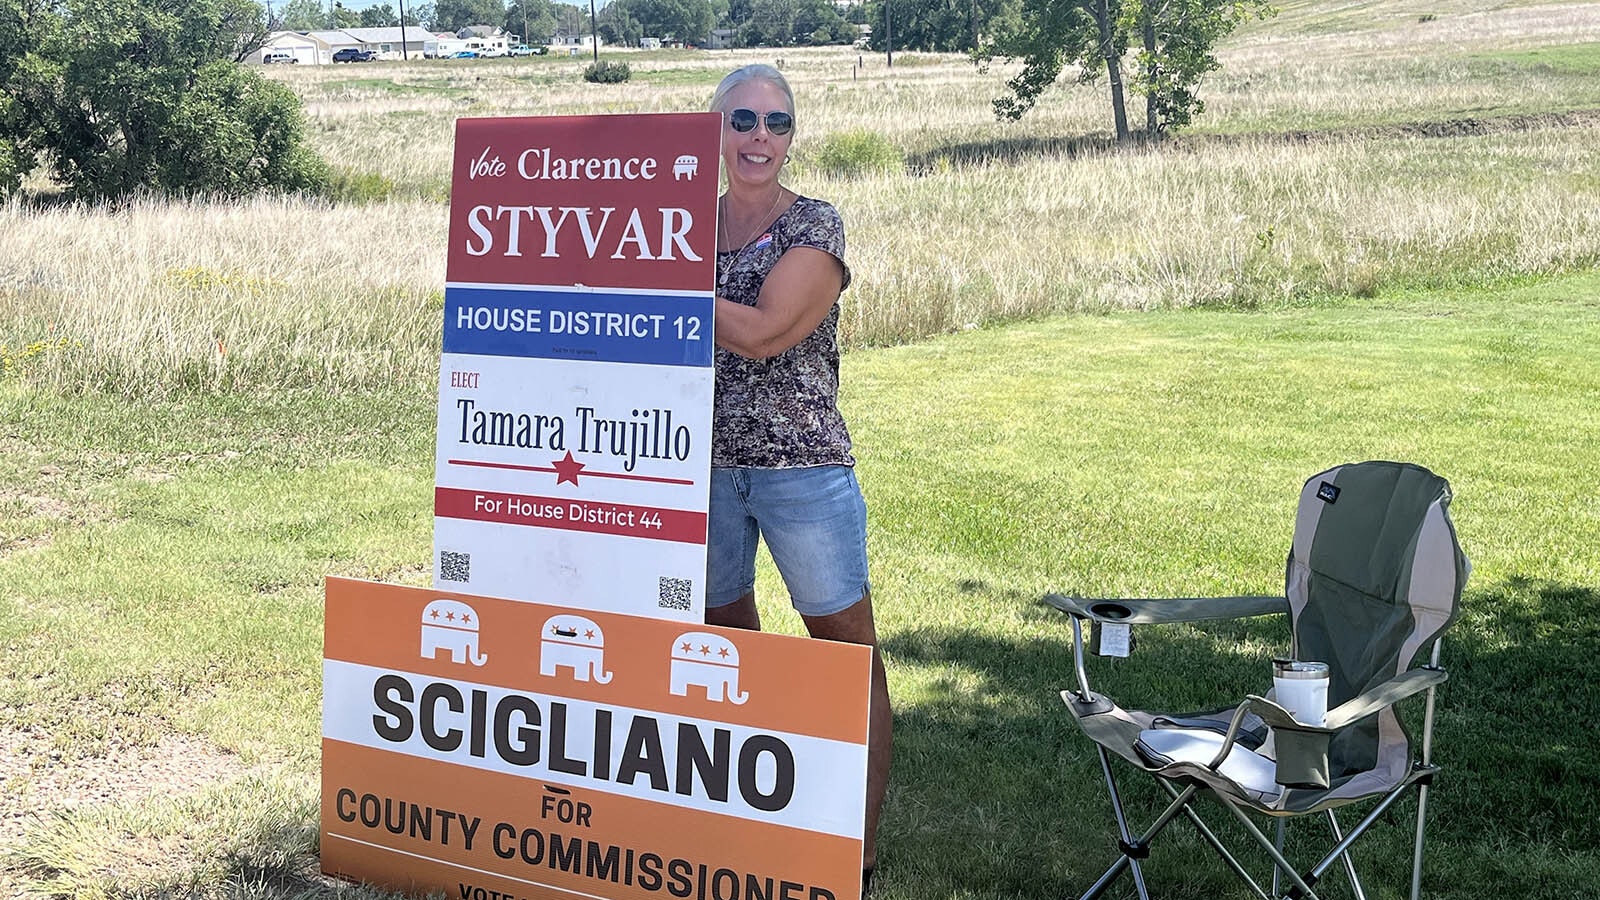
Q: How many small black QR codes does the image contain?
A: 2